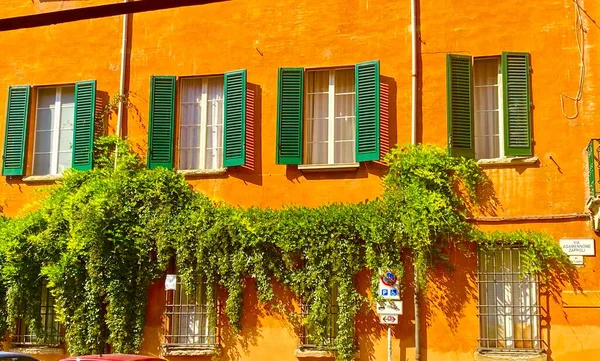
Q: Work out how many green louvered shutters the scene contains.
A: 8